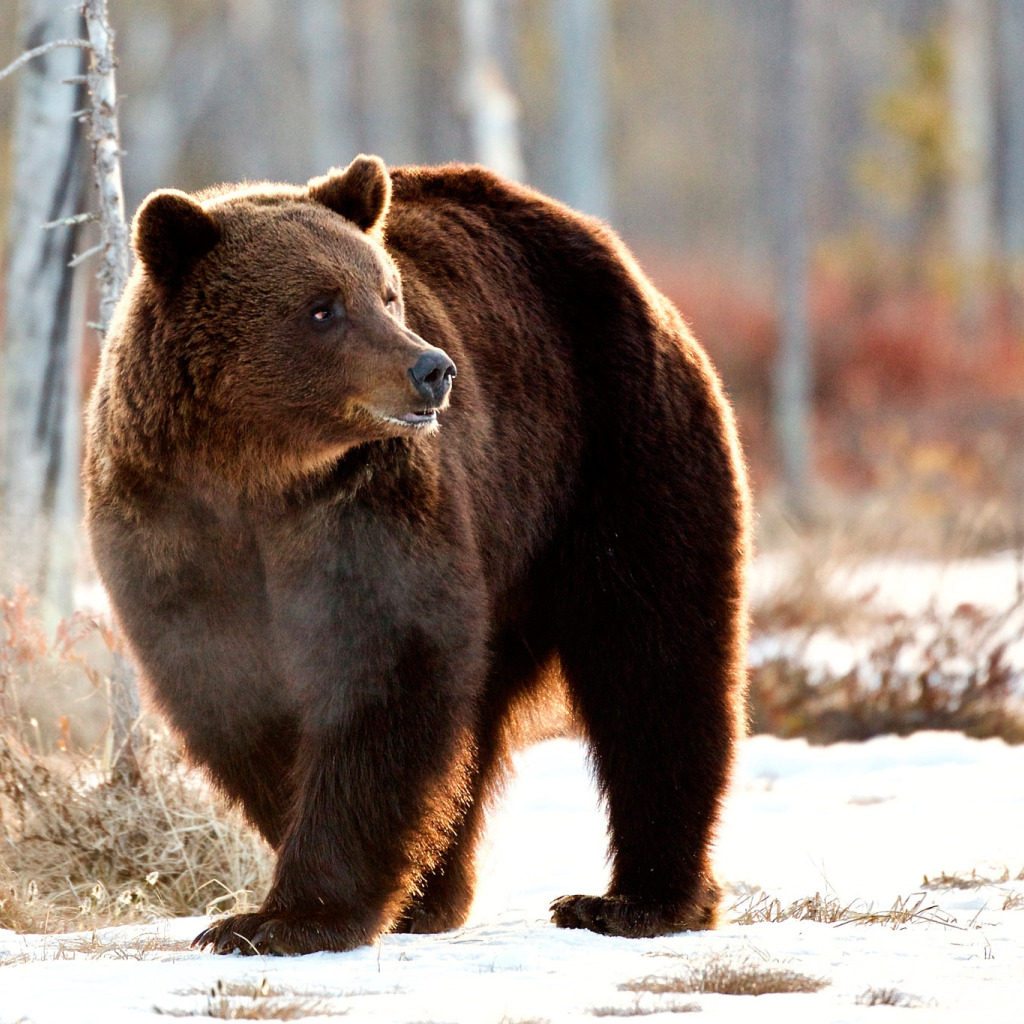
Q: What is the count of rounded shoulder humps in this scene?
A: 1